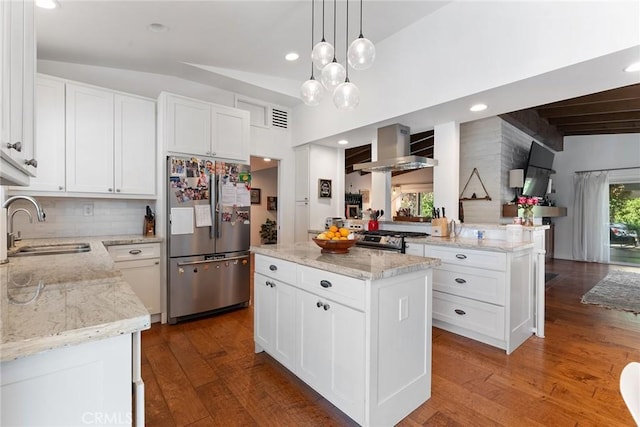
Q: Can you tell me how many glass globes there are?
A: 5